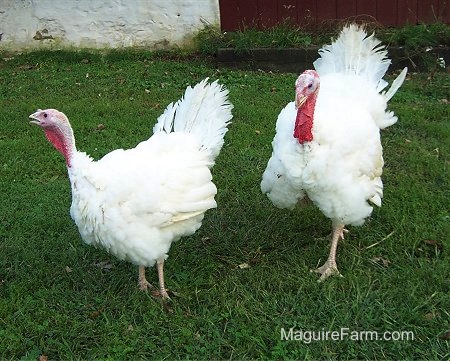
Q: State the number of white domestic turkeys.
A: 2